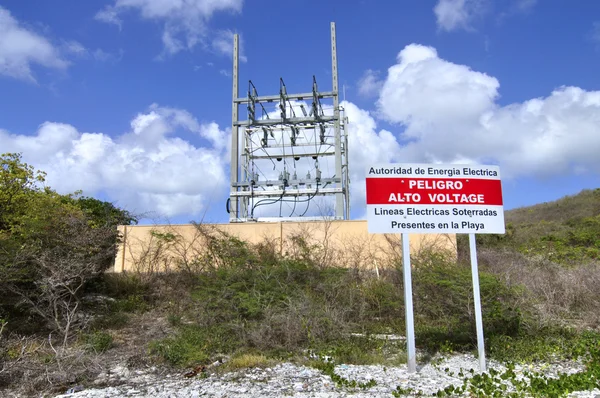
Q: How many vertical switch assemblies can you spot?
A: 3